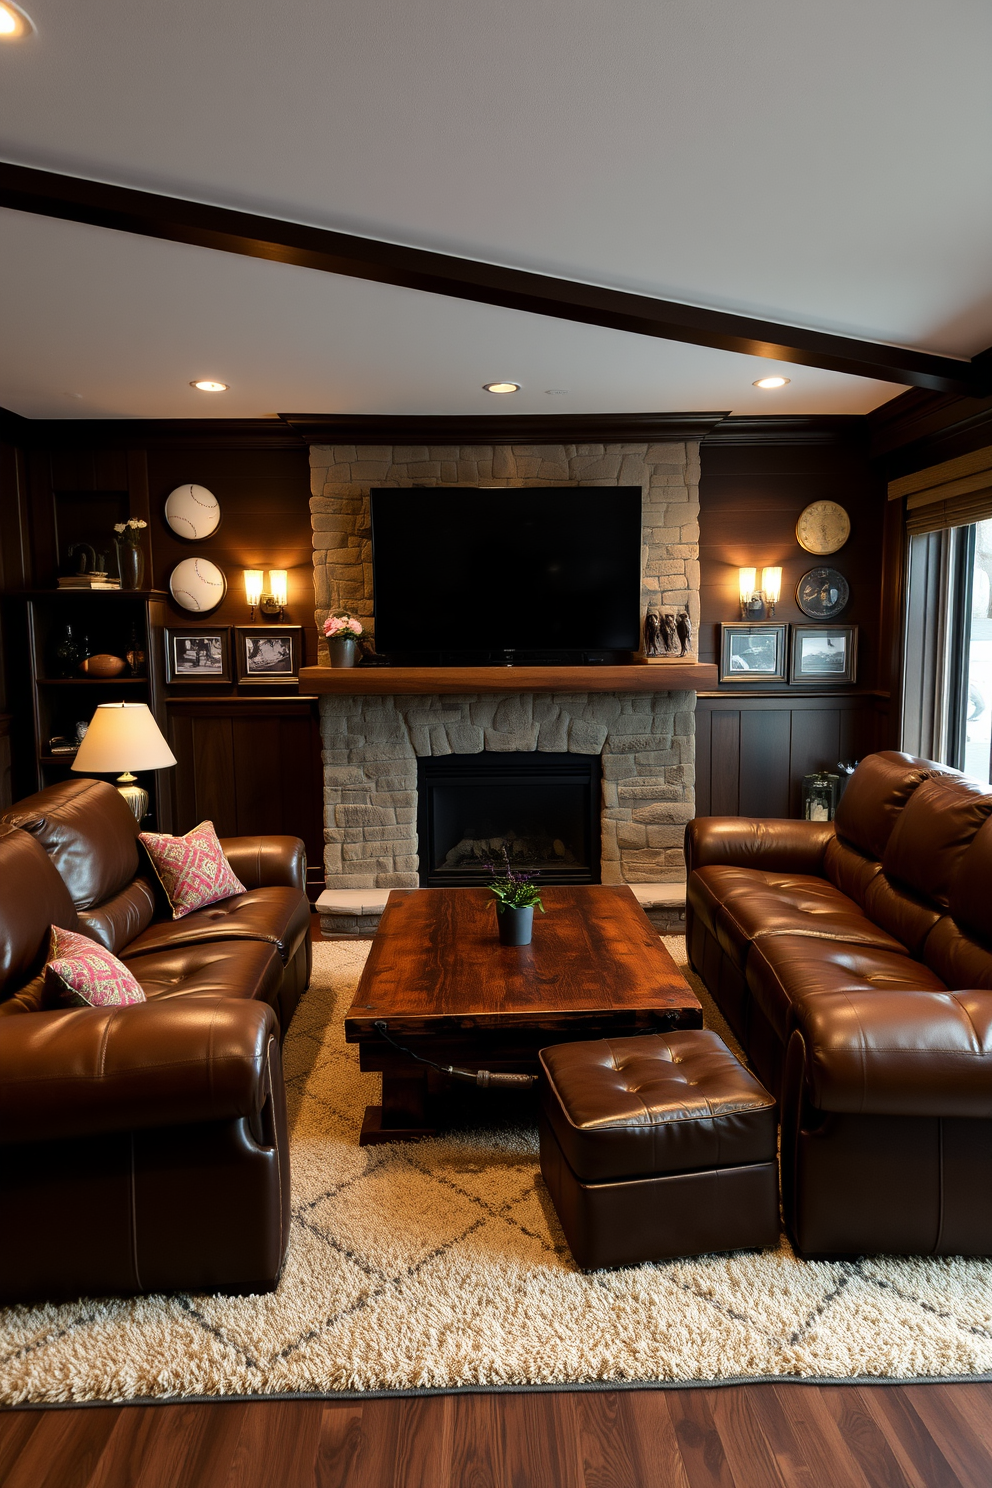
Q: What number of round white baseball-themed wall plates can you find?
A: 2